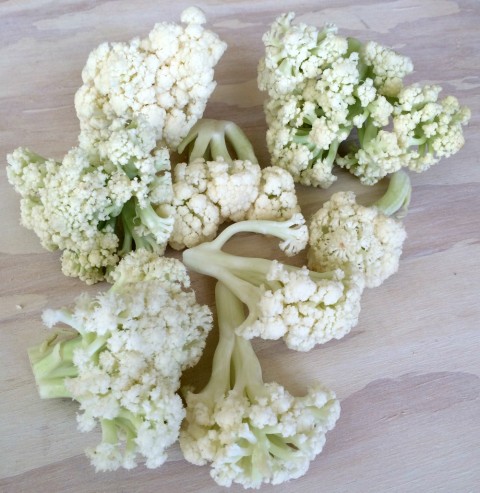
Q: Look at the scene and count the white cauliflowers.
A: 8